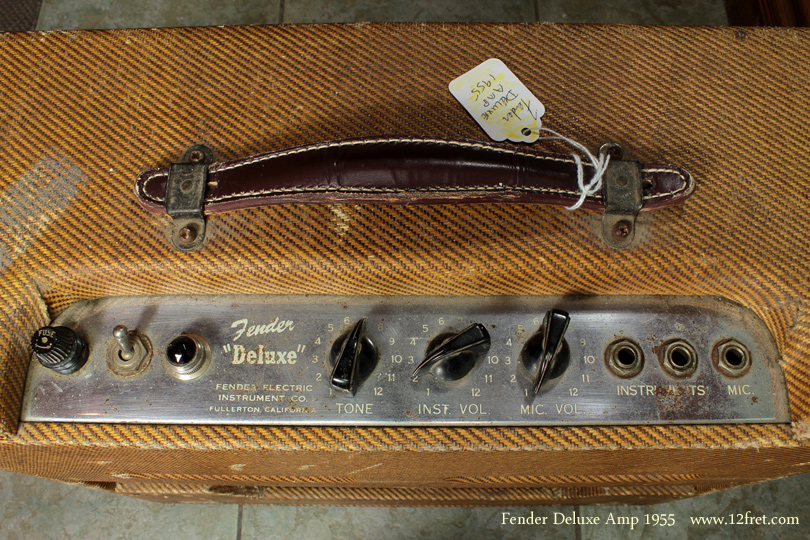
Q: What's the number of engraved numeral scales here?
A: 3